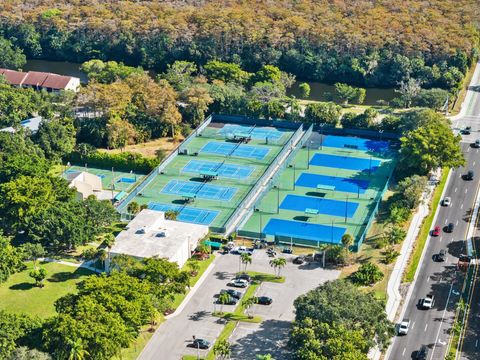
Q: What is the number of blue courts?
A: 10